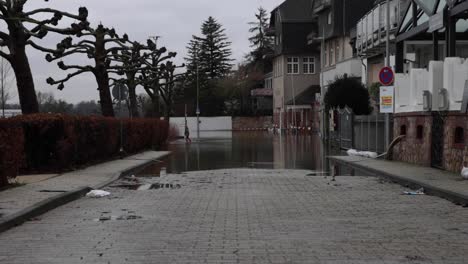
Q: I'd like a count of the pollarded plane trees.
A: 5